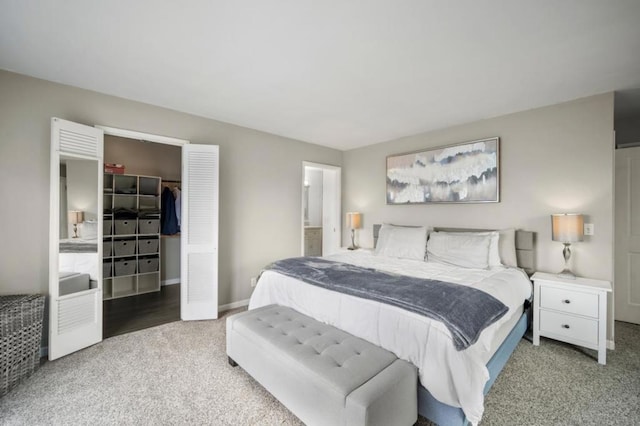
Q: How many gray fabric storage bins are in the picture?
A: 9